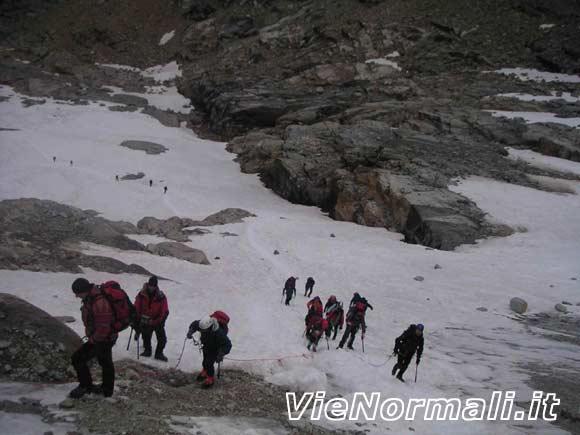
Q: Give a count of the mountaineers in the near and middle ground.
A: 10